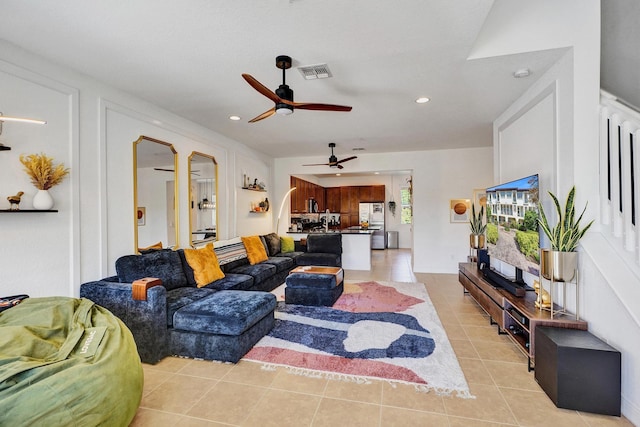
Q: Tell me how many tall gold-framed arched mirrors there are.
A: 2